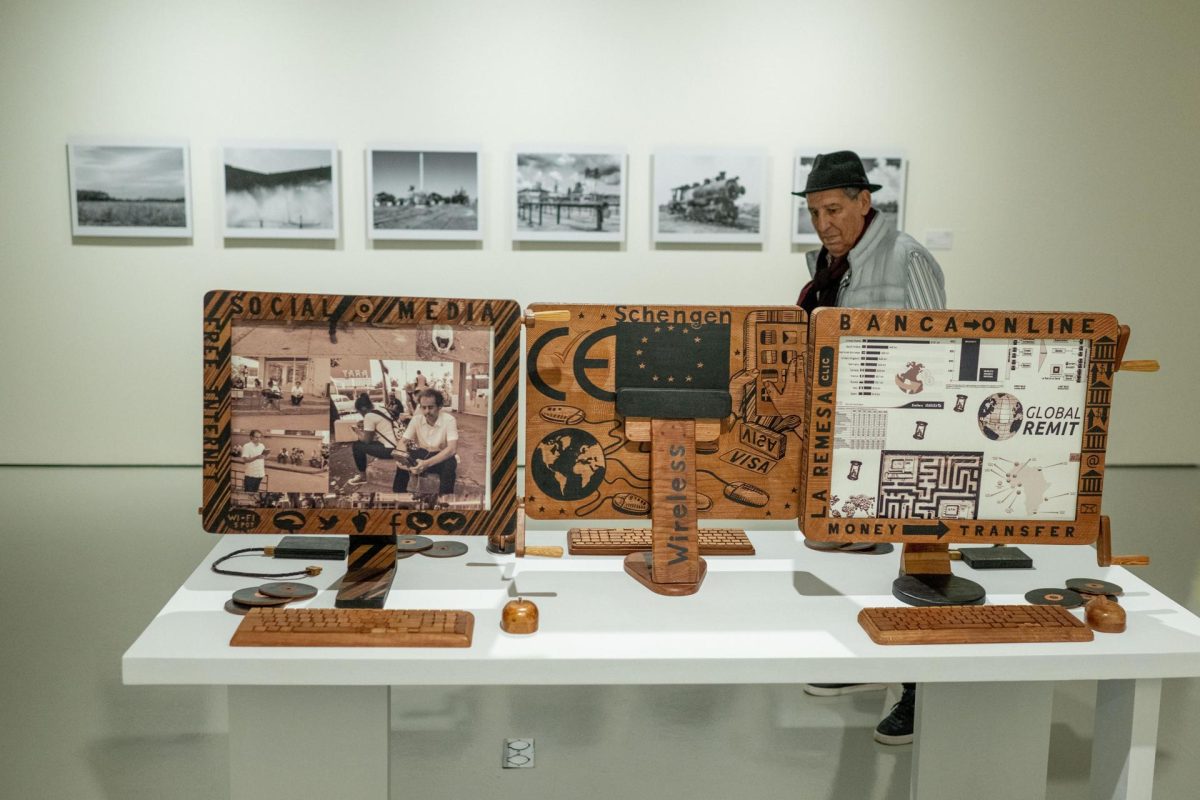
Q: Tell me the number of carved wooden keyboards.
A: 3